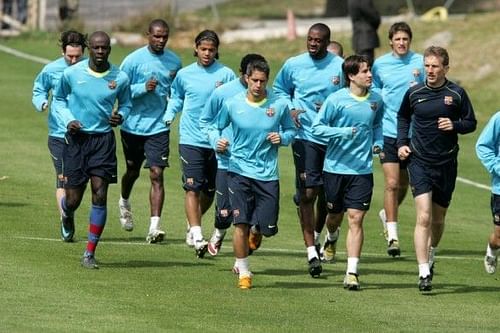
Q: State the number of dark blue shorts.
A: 11